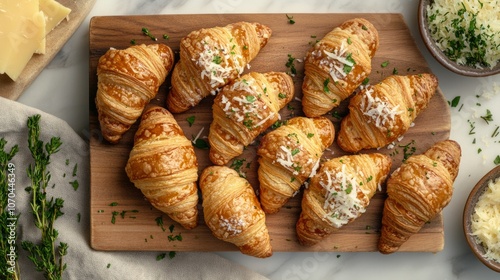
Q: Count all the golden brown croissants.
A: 10